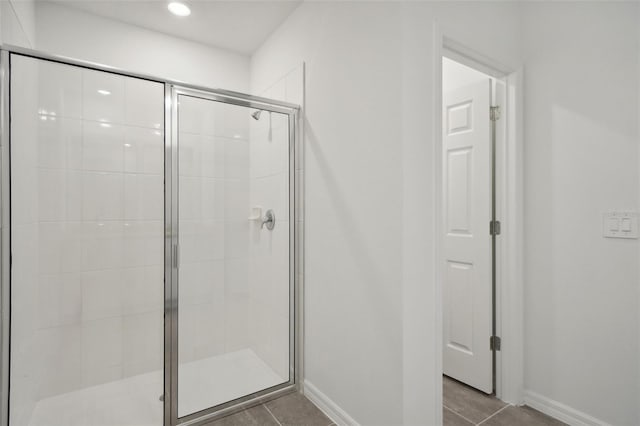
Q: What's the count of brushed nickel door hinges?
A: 3